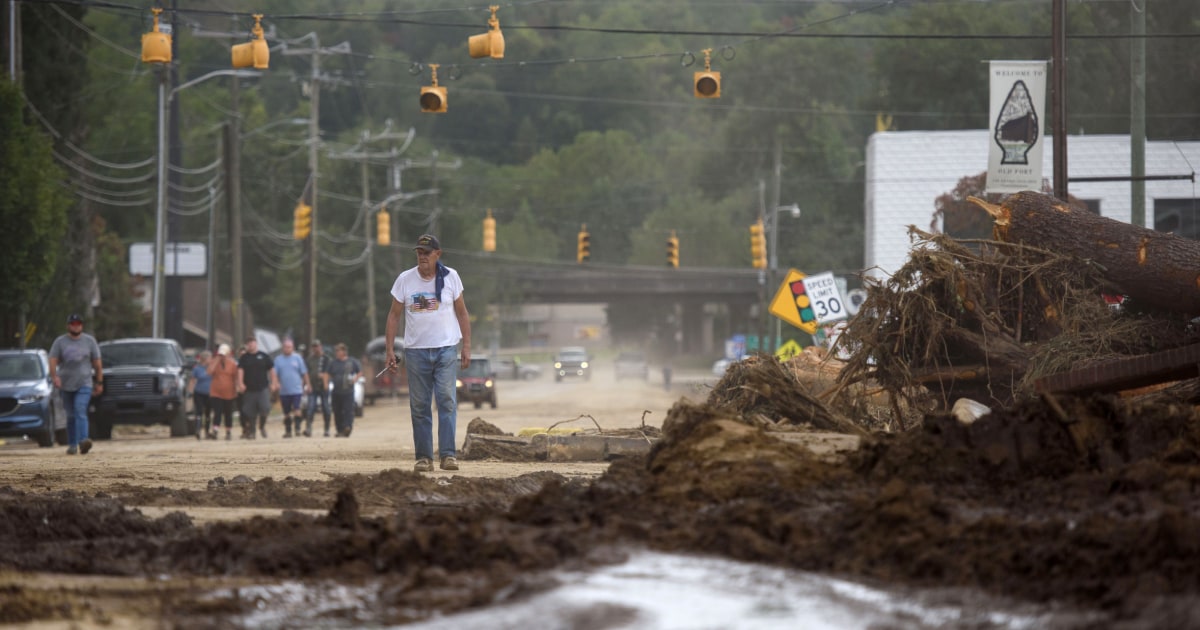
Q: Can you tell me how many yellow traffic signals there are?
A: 11